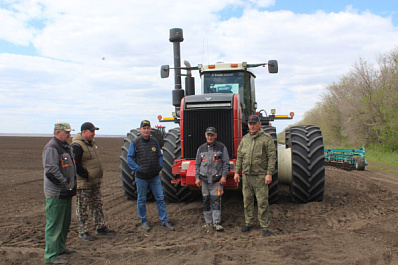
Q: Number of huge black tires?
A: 4